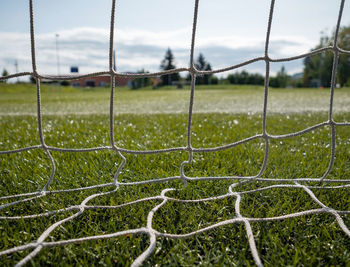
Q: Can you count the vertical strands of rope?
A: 5